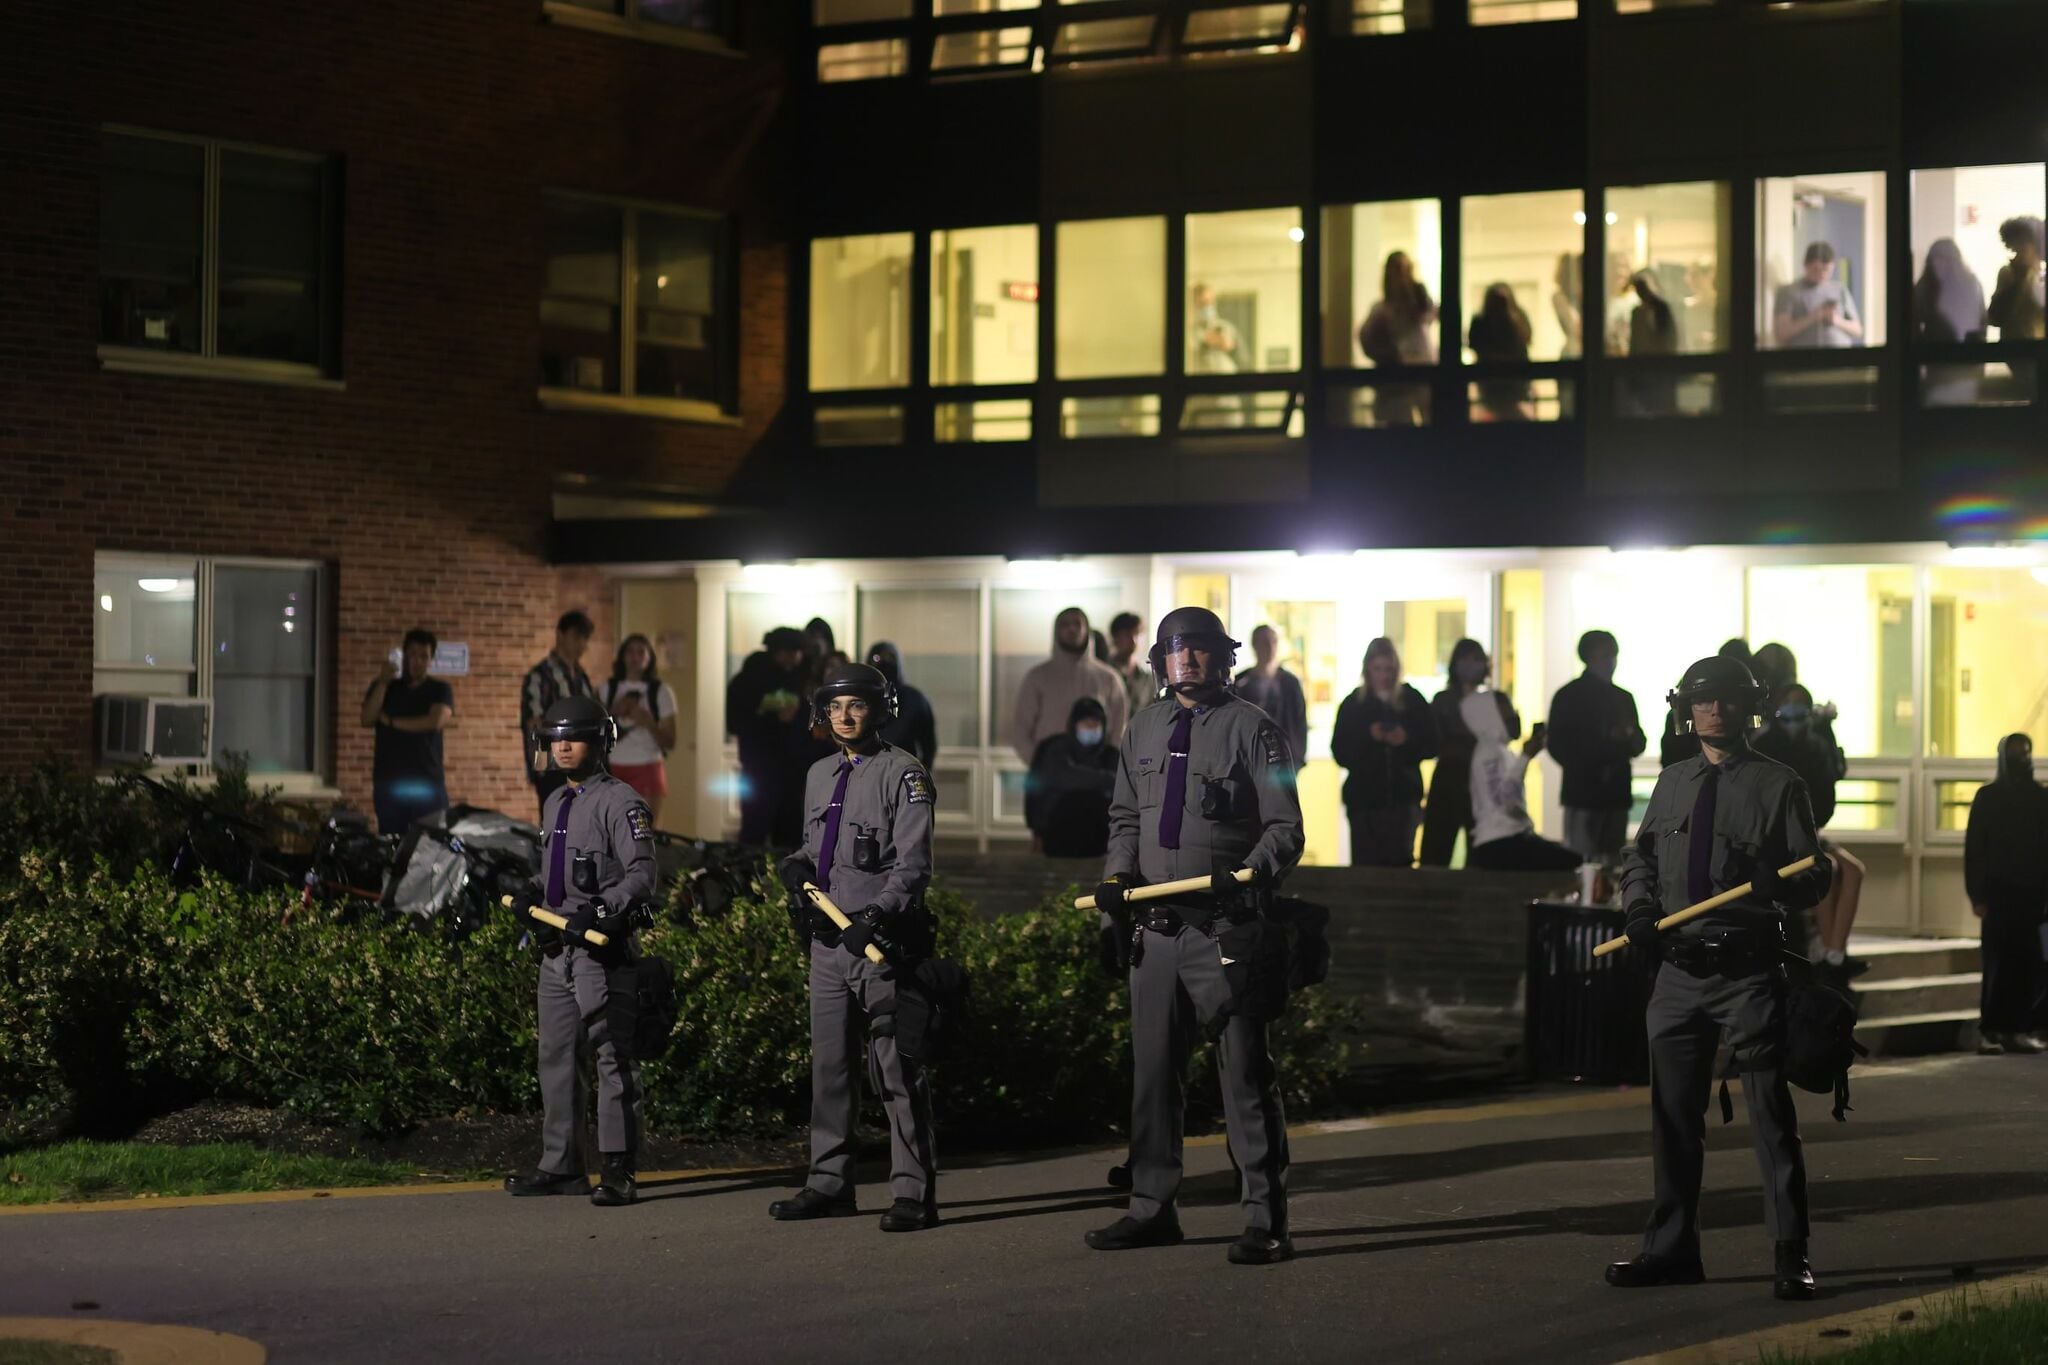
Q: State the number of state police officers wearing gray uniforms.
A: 4